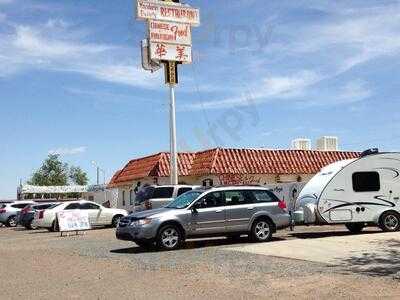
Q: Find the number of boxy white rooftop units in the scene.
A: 2